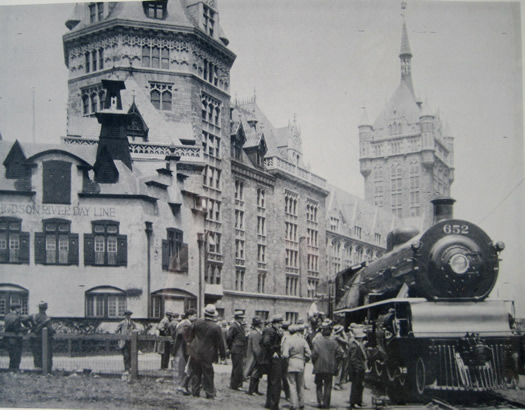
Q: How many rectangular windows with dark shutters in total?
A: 4